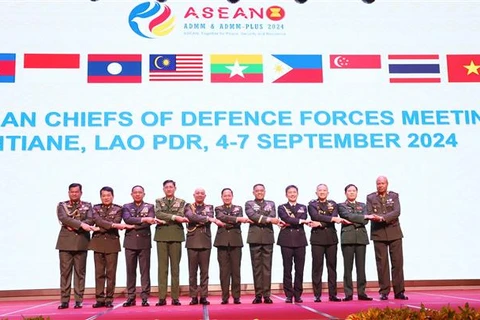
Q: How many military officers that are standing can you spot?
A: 11